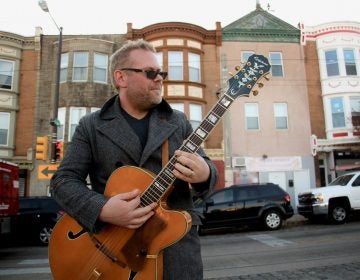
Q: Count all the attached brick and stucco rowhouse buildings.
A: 5